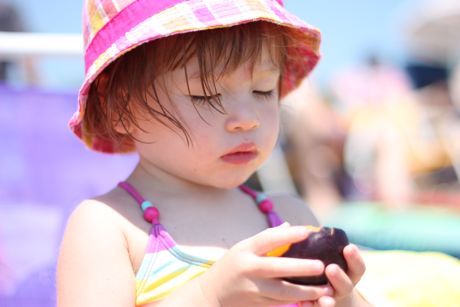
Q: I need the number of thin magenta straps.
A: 2